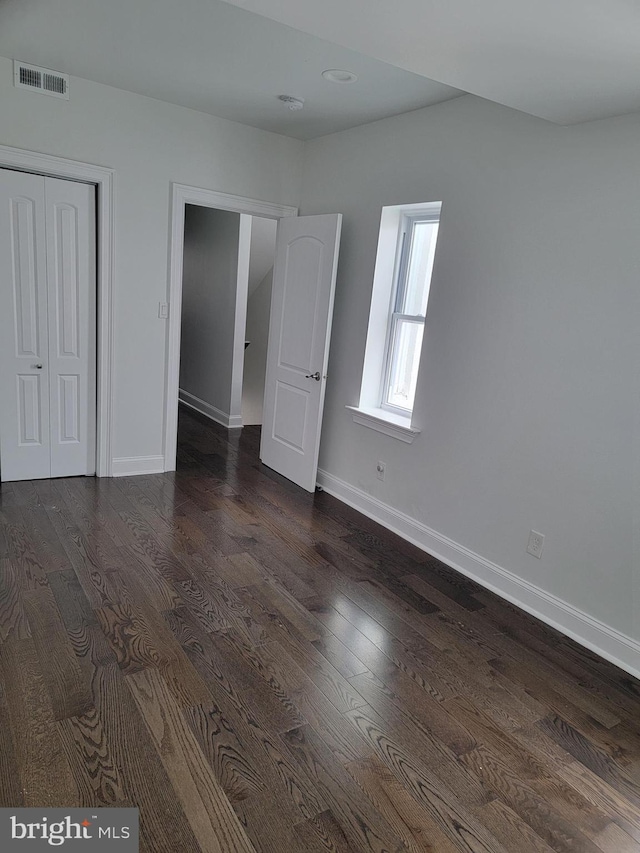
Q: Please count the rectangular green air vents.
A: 0